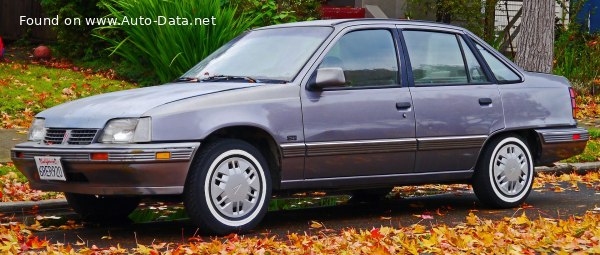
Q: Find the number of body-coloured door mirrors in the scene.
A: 1